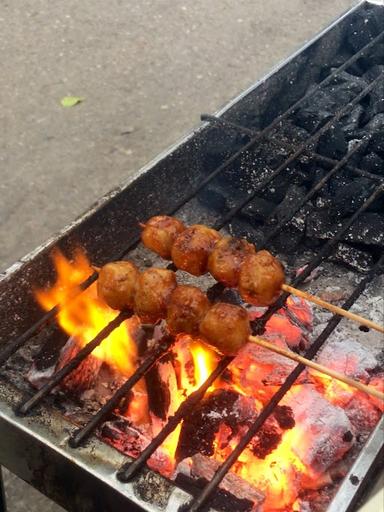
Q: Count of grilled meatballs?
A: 8